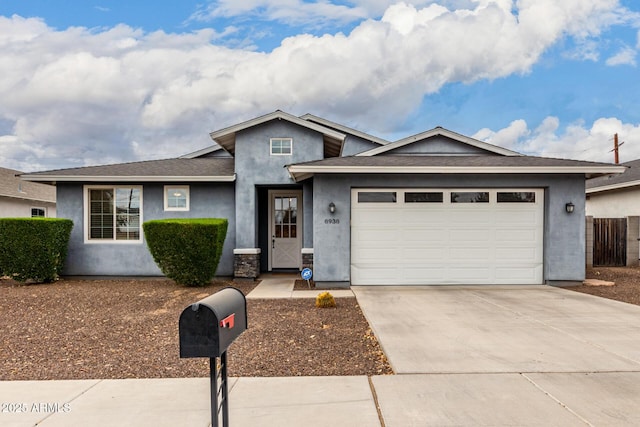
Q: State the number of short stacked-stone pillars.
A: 2